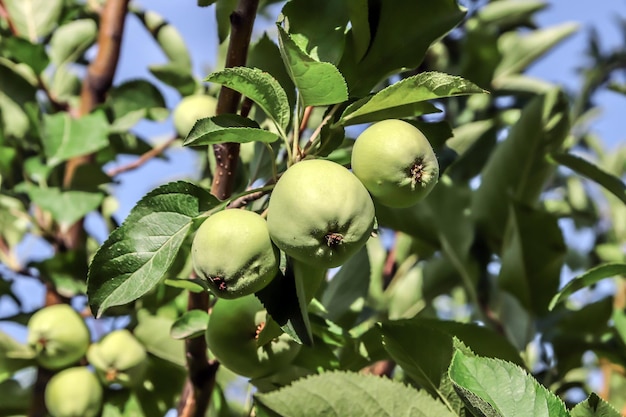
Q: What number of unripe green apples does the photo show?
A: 8